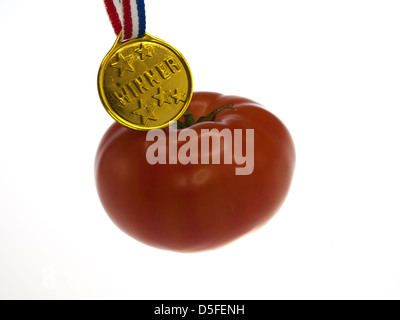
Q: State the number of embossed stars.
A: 5